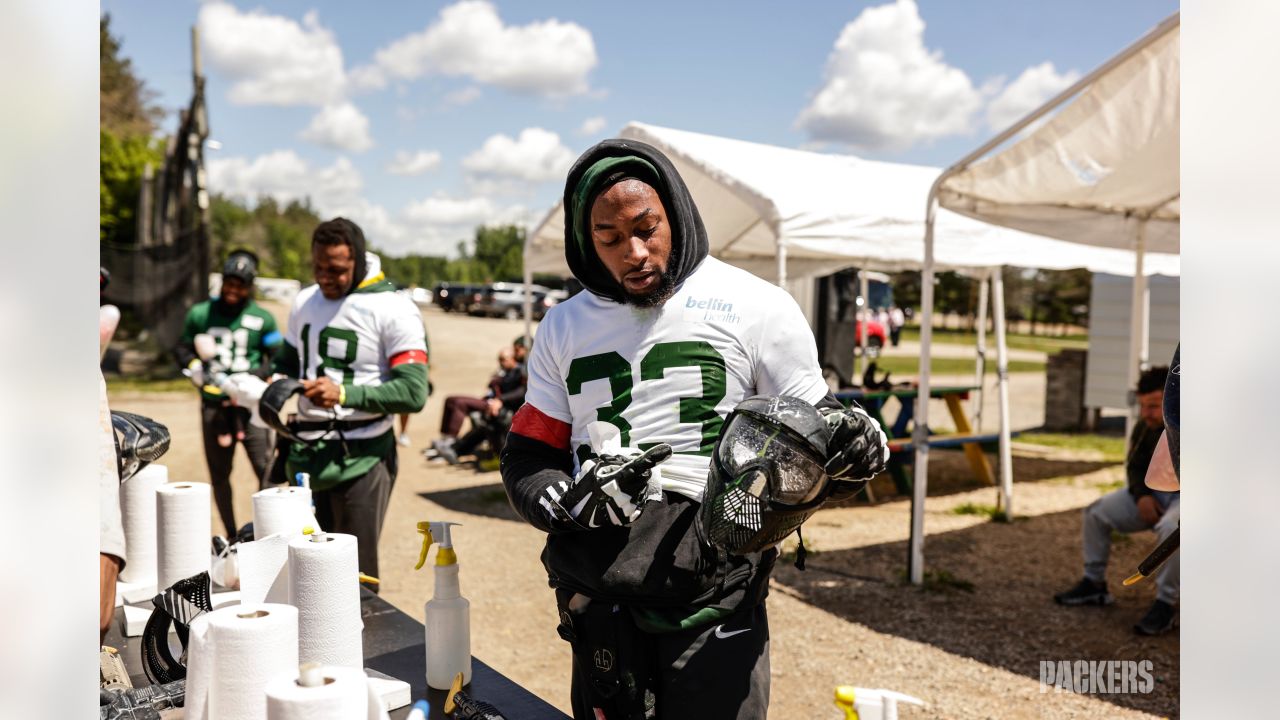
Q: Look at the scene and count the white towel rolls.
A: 6